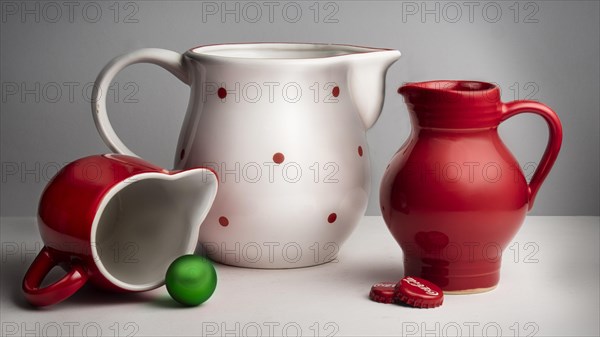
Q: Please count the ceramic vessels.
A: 3